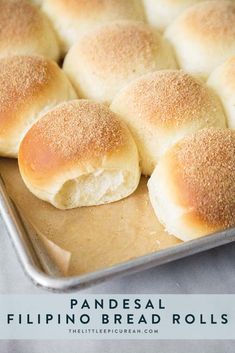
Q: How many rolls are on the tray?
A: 10